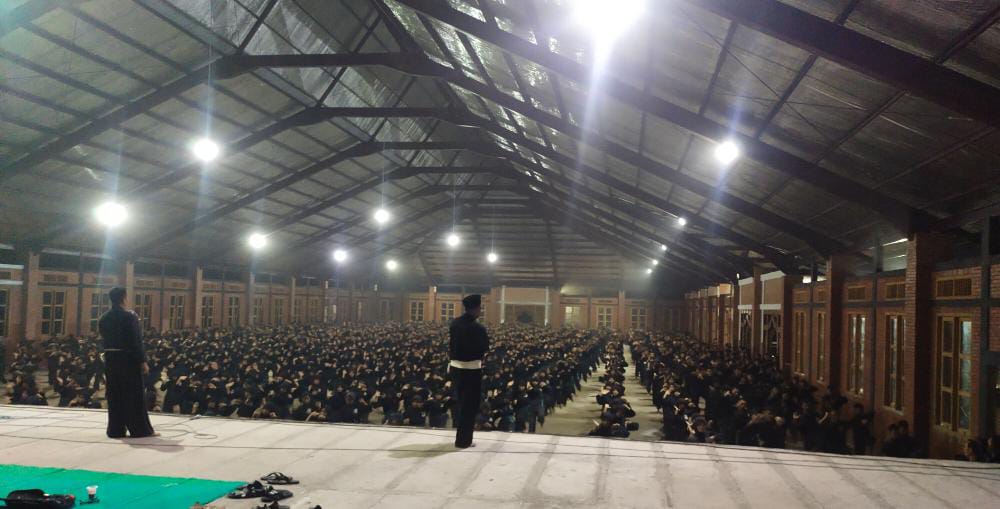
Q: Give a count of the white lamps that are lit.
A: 14